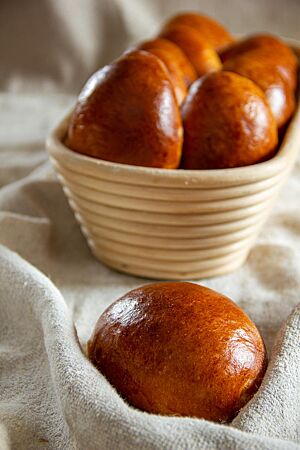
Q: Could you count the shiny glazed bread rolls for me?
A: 8